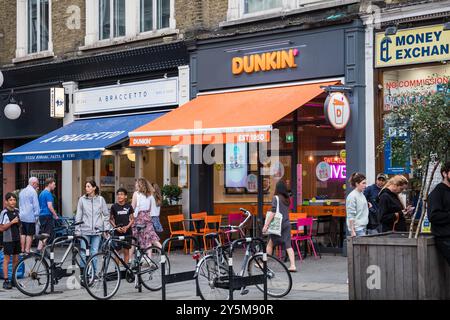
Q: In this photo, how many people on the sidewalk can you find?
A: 12